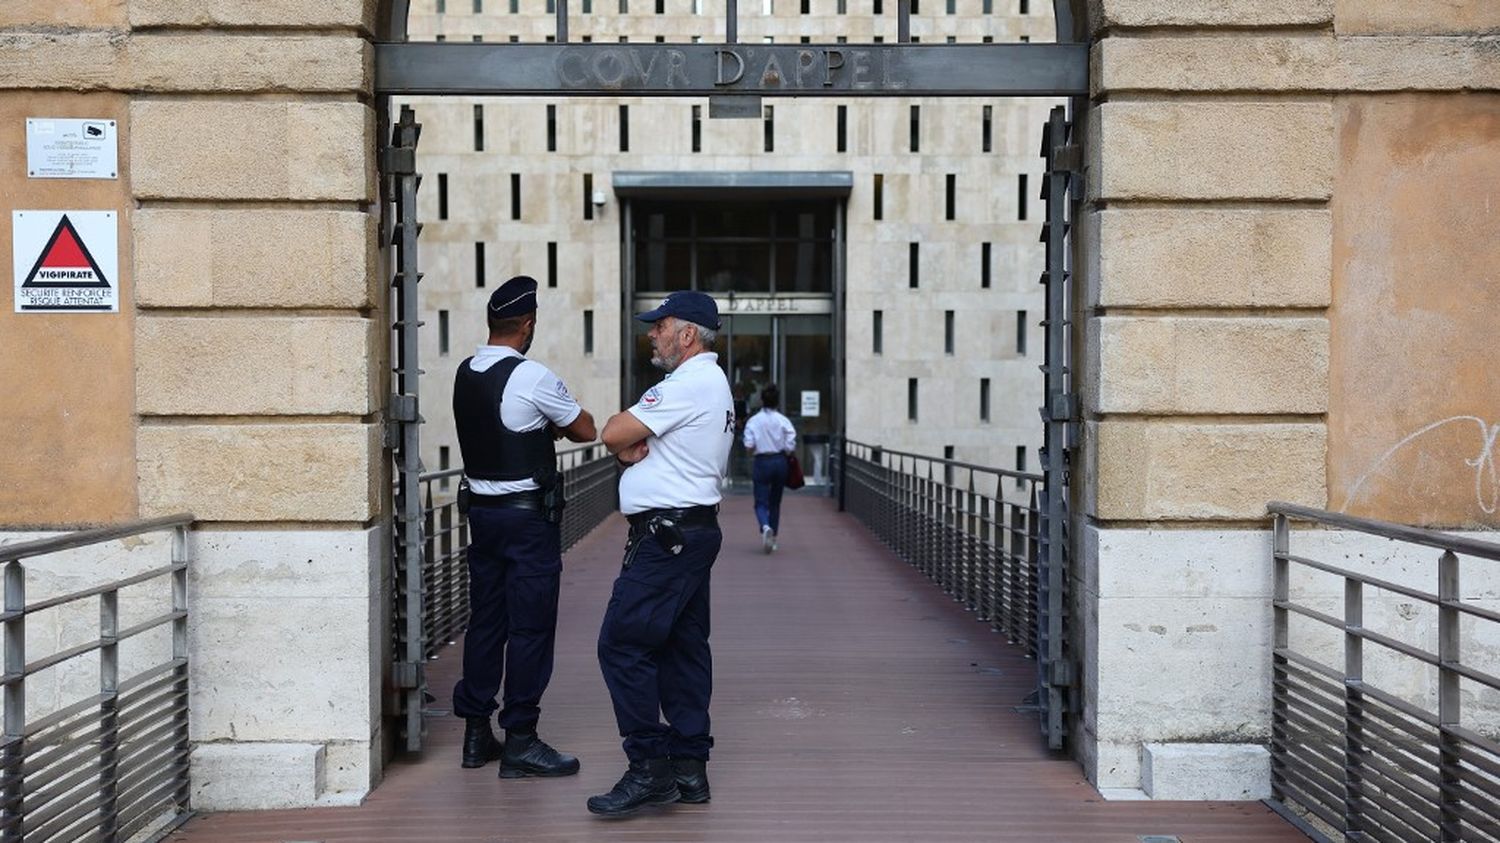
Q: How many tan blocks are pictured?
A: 12